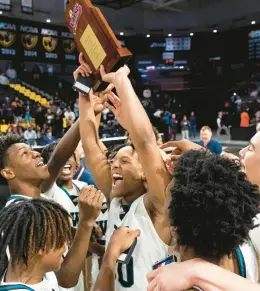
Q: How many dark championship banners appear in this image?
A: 4